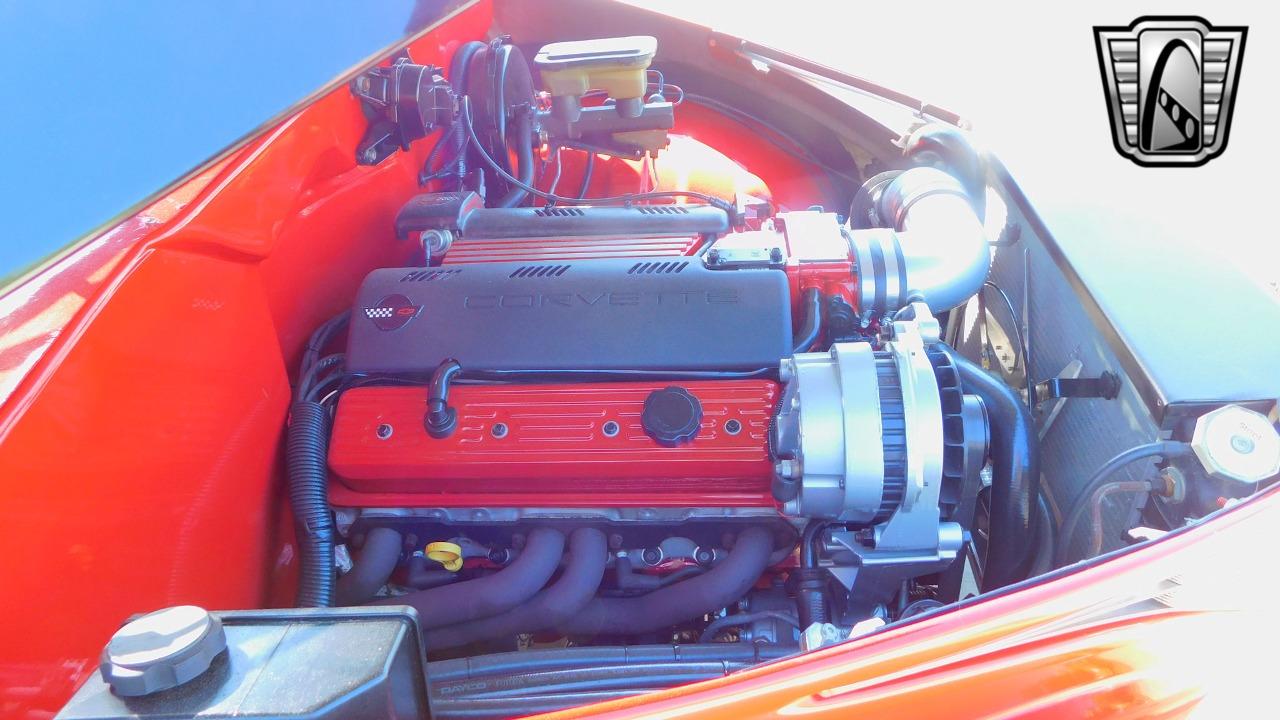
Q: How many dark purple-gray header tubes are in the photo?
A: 4